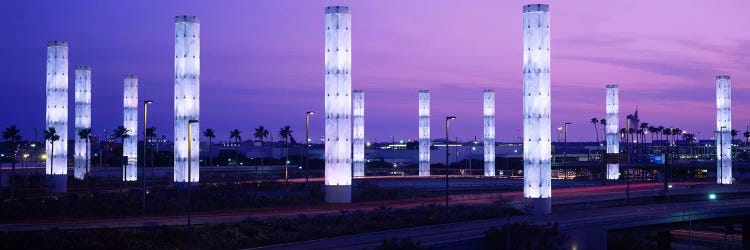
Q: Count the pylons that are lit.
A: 11